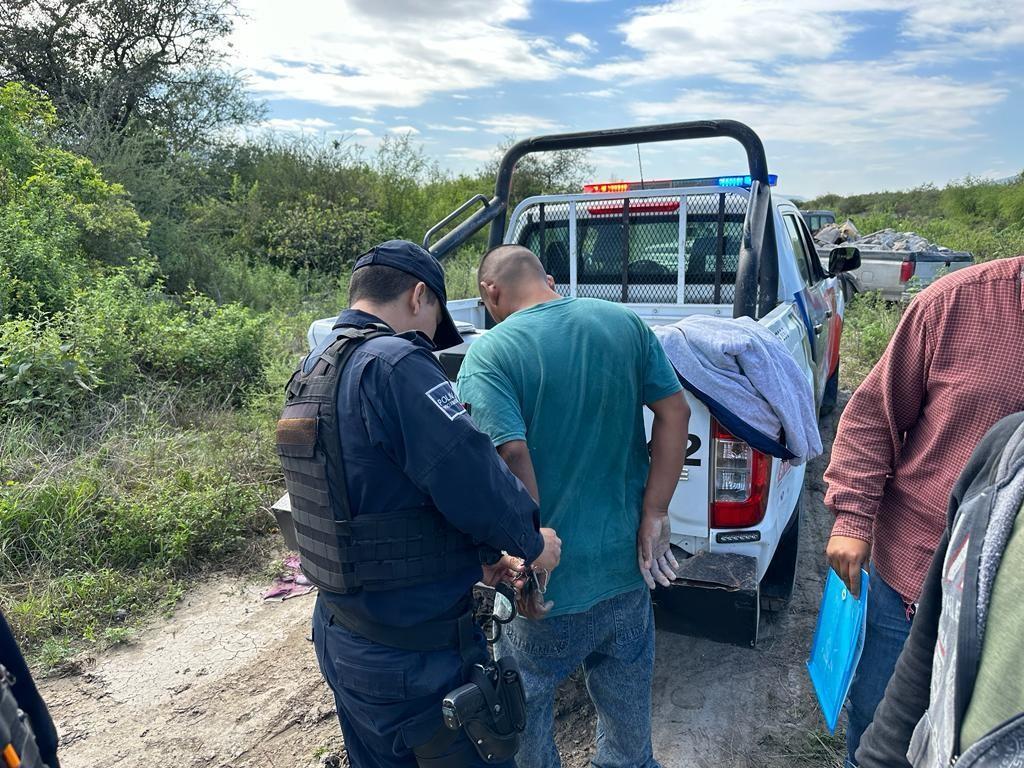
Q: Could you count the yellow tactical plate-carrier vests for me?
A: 0